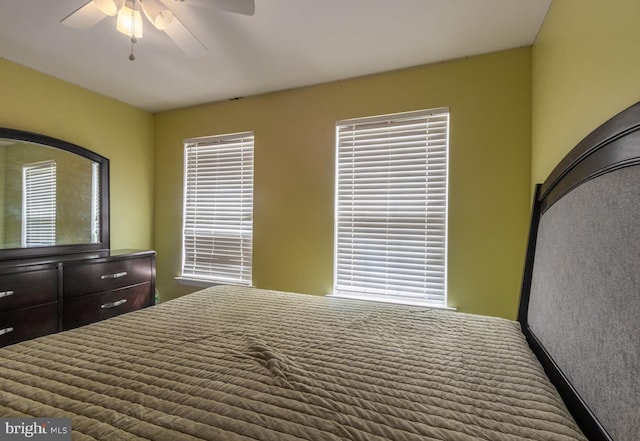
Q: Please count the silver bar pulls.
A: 4